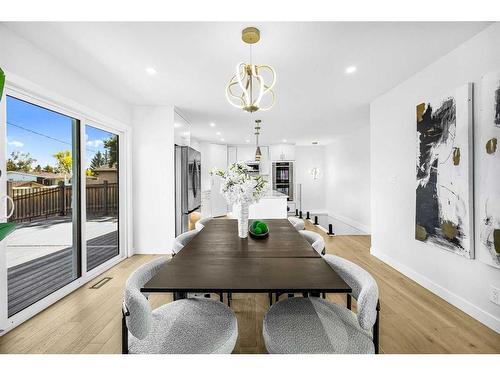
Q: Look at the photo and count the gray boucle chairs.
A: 6